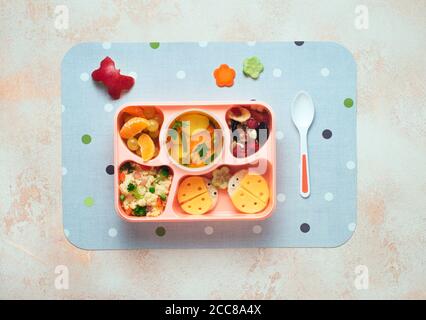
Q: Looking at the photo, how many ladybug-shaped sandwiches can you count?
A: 2